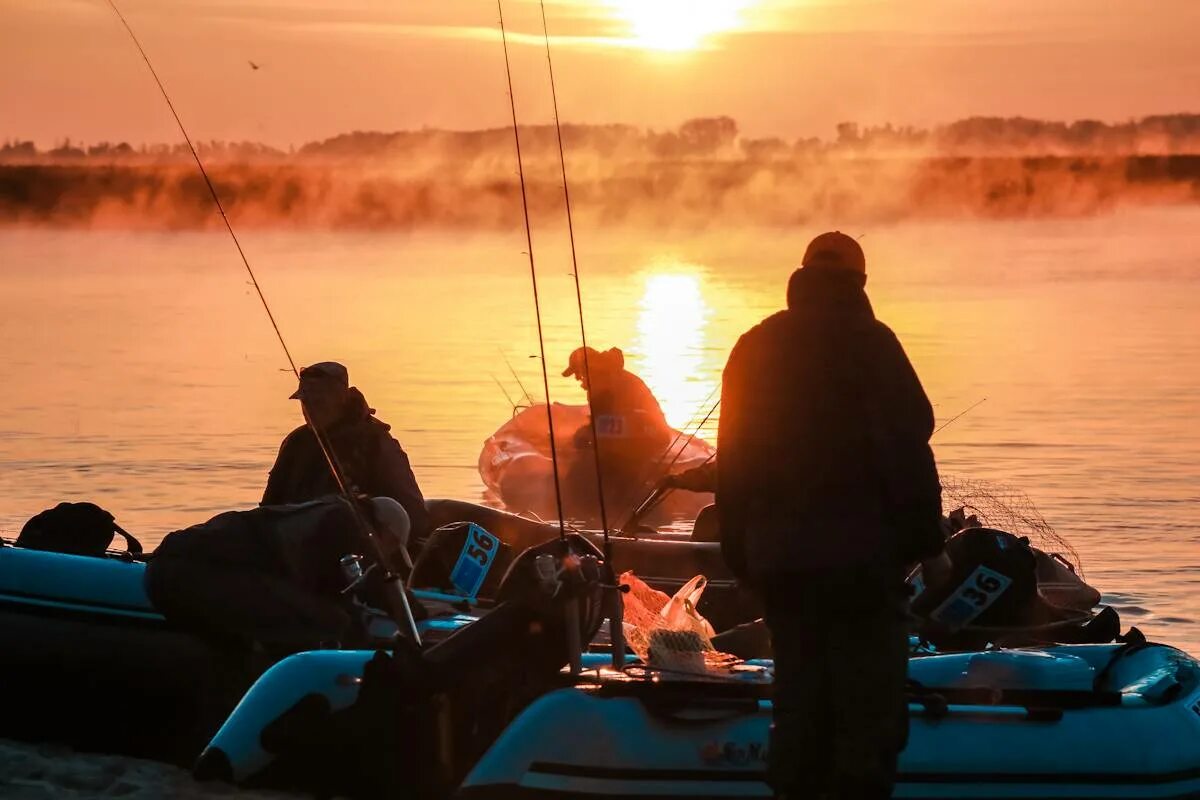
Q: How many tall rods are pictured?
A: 3